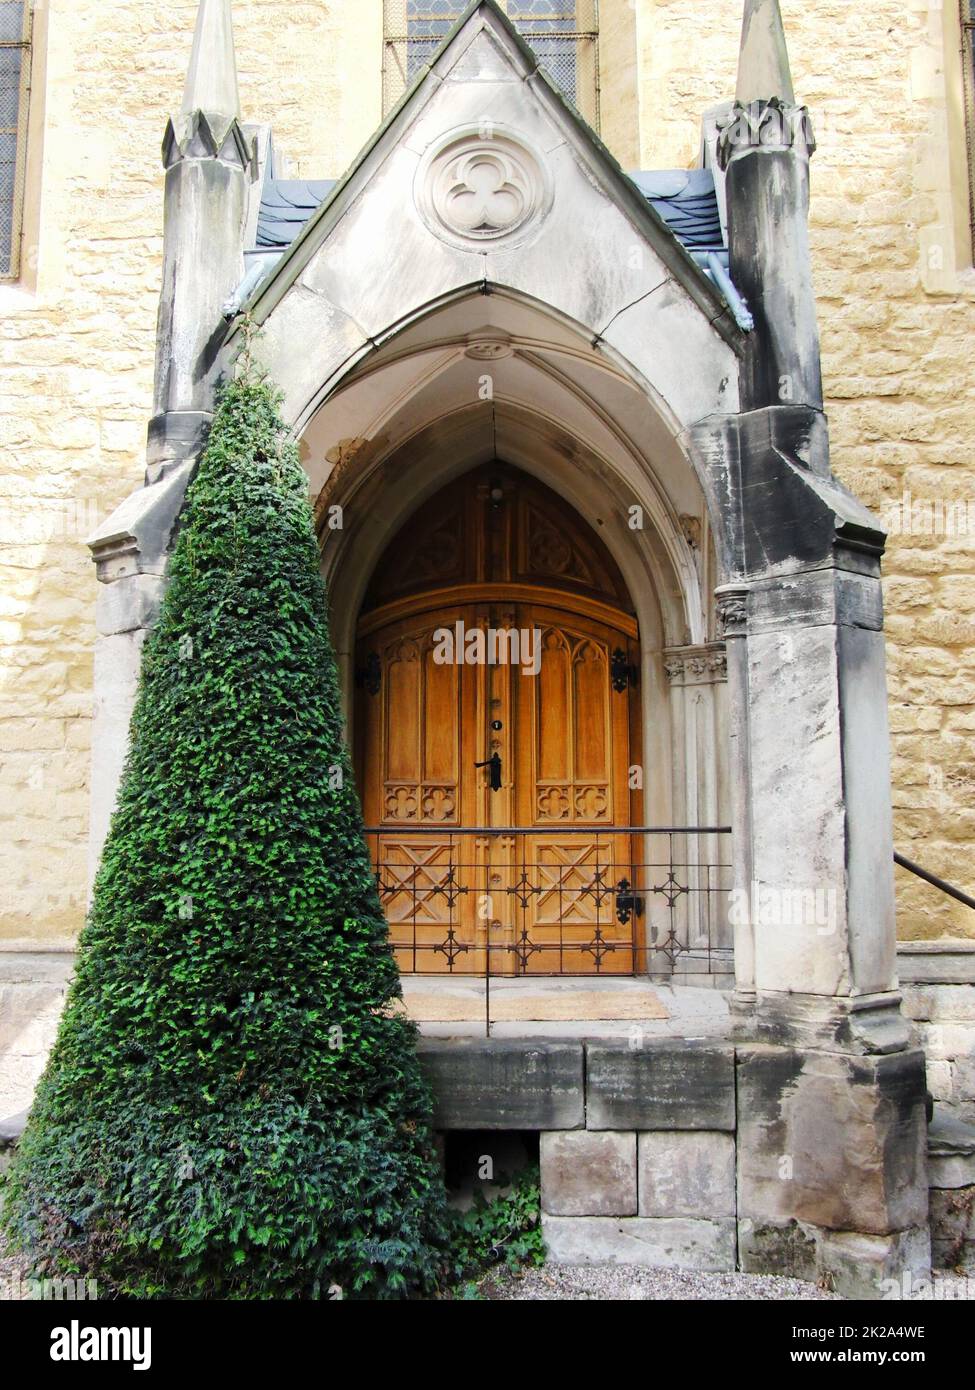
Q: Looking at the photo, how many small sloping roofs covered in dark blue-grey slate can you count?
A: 2